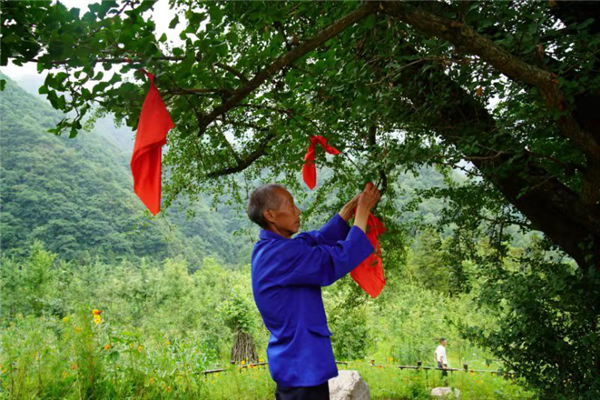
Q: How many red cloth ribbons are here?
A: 3